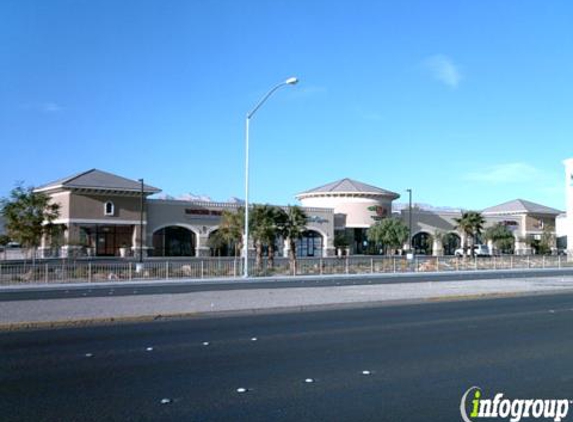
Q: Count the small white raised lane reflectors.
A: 8